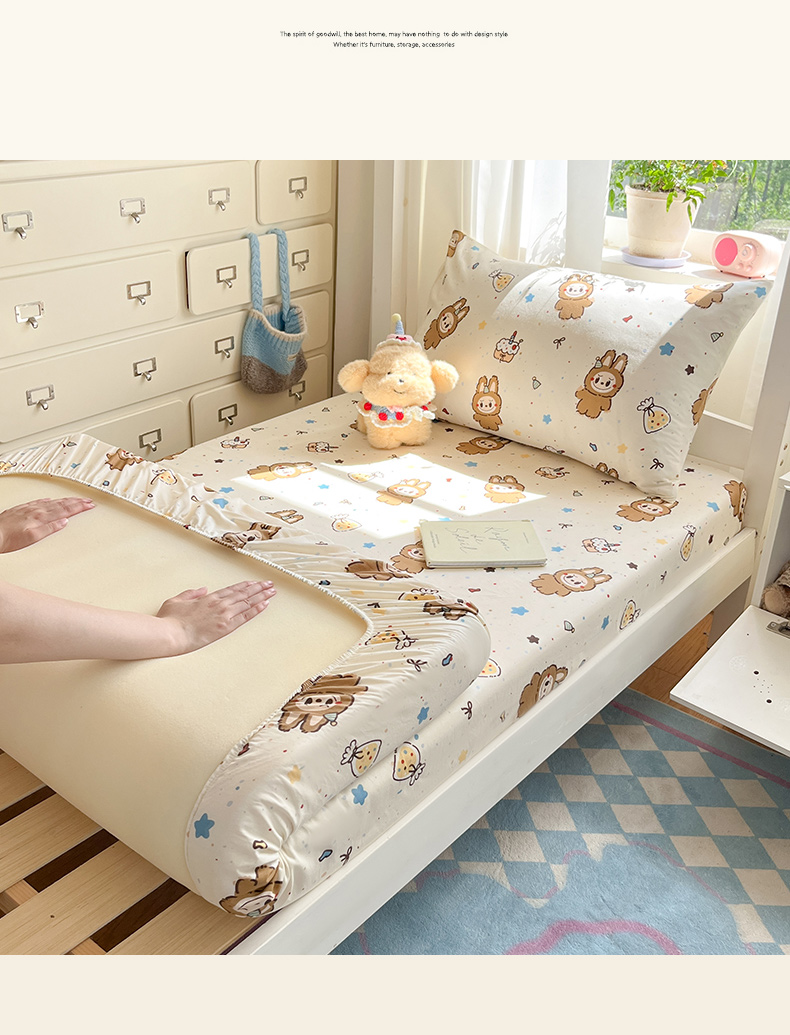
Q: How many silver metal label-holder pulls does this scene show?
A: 14